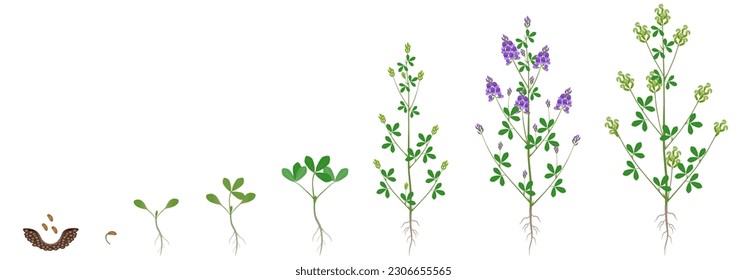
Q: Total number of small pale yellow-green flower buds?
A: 9